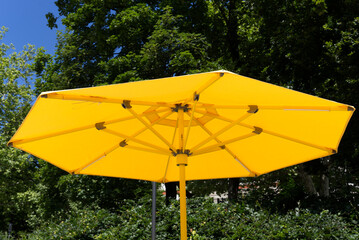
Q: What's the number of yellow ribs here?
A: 8